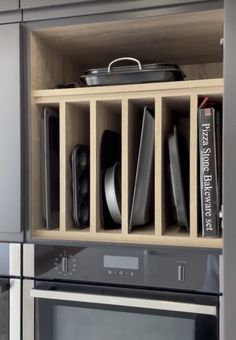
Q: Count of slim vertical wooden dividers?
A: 5